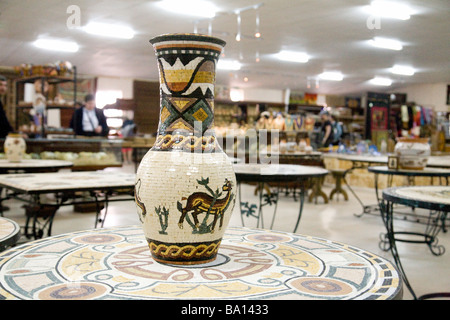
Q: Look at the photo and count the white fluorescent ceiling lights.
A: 10